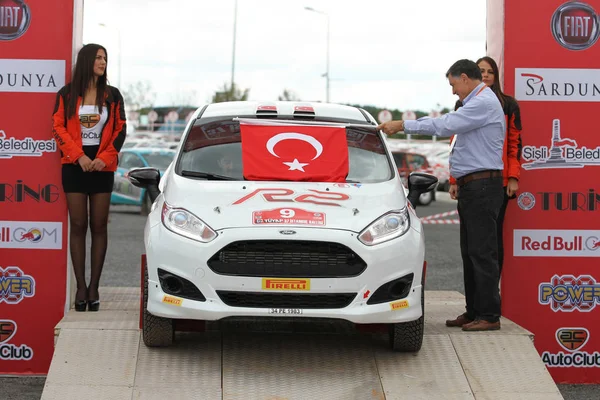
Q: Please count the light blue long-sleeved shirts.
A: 1